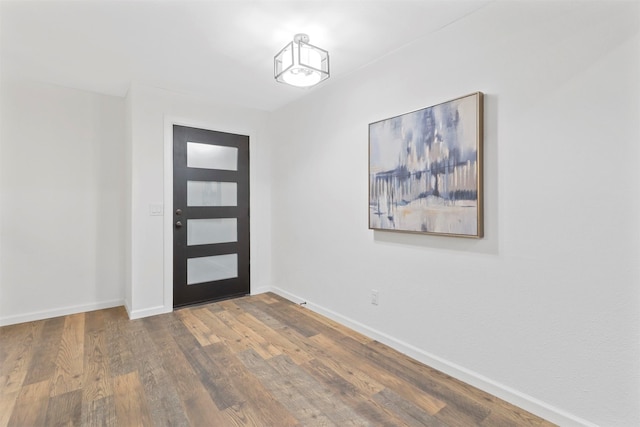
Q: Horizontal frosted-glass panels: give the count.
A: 4